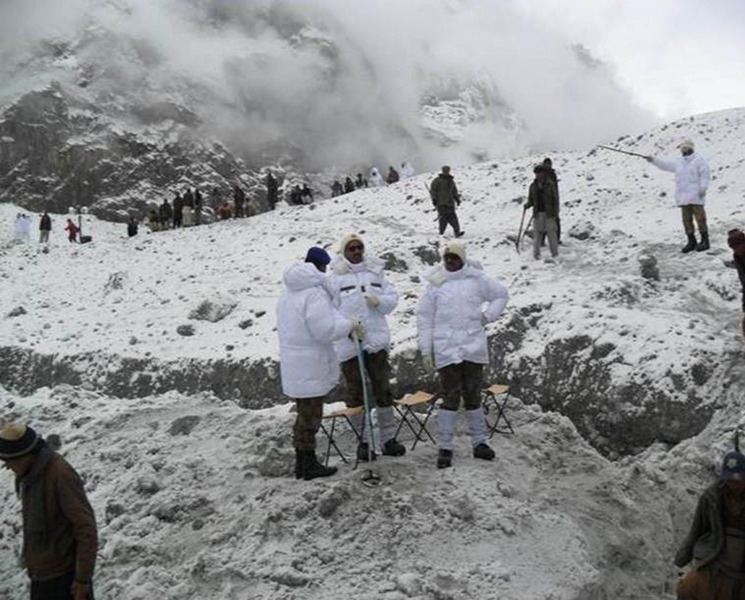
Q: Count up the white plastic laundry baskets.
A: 0